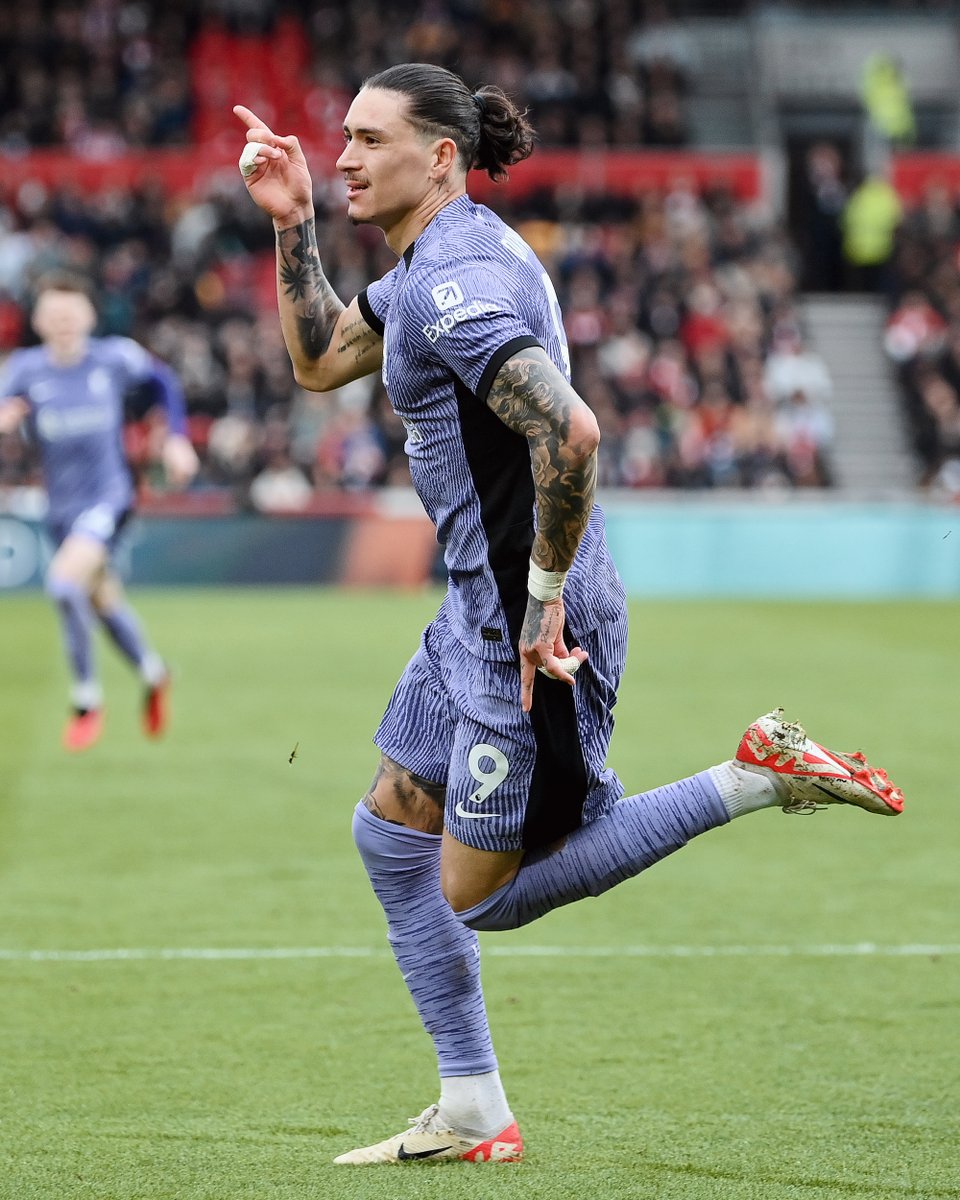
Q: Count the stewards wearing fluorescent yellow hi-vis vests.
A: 2